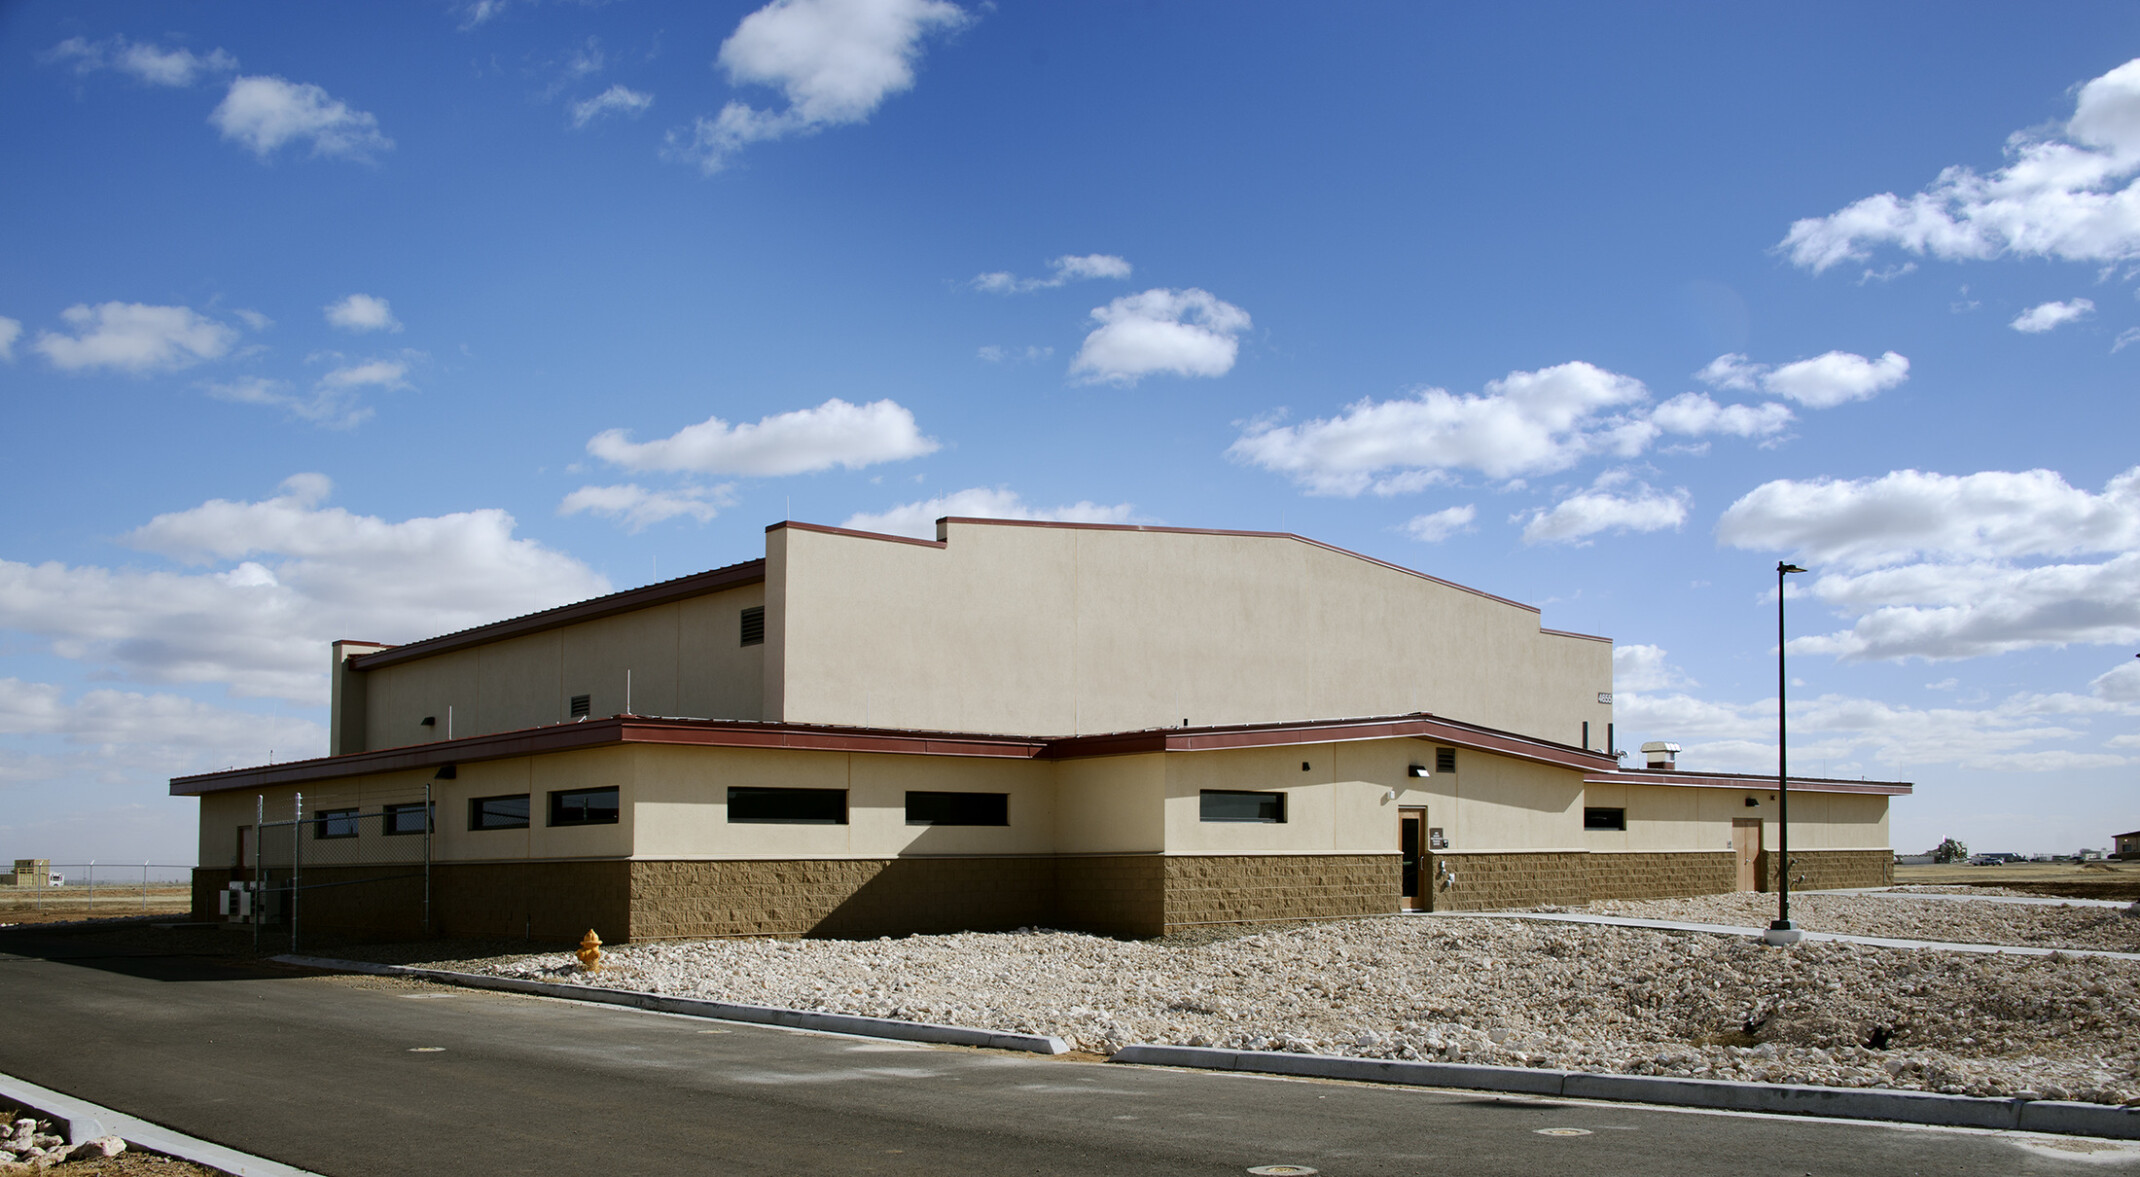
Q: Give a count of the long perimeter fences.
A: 1